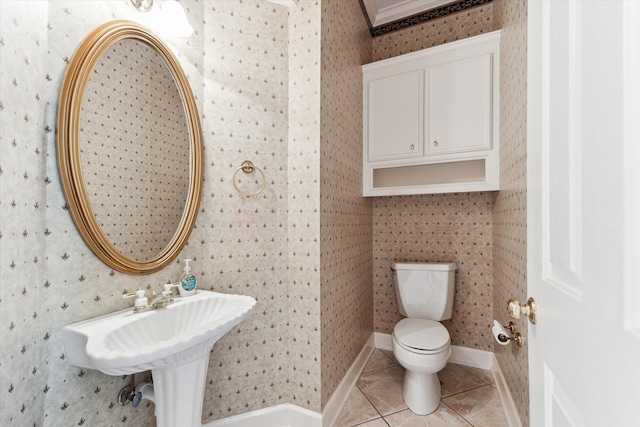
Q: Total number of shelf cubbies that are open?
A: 1